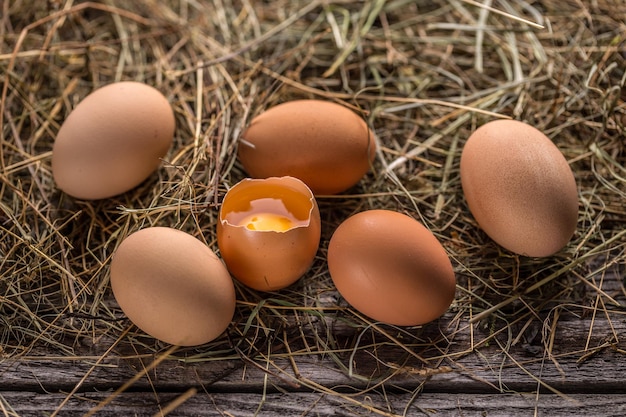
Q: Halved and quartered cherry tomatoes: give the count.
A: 0